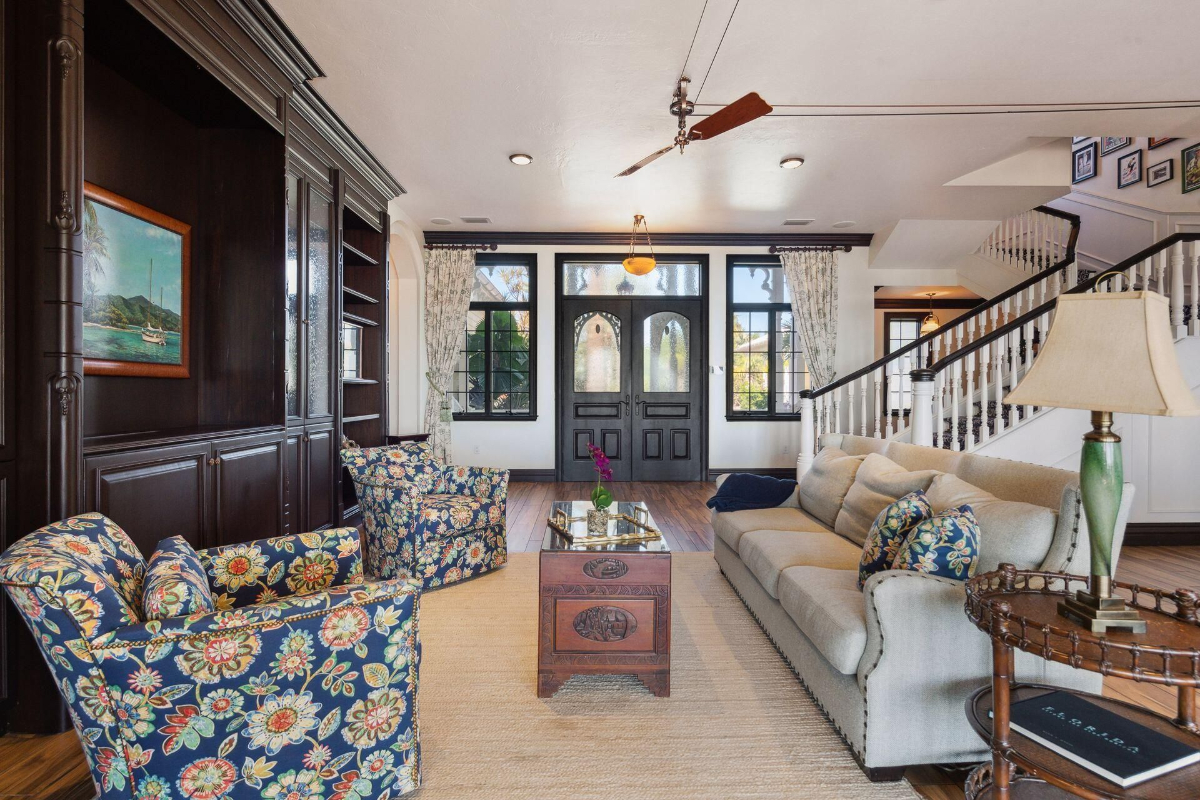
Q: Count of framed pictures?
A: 8